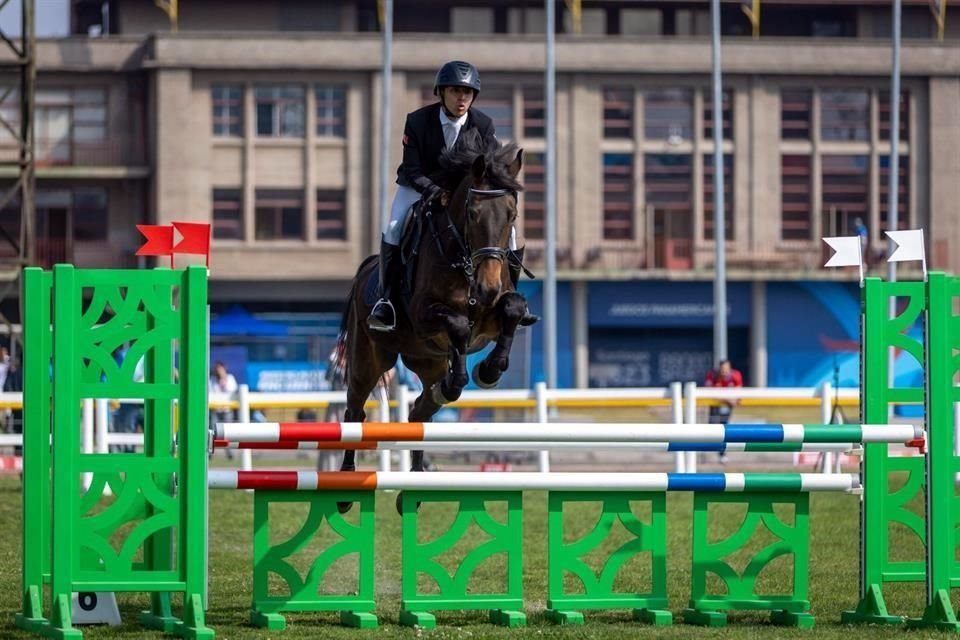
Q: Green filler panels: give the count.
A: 4